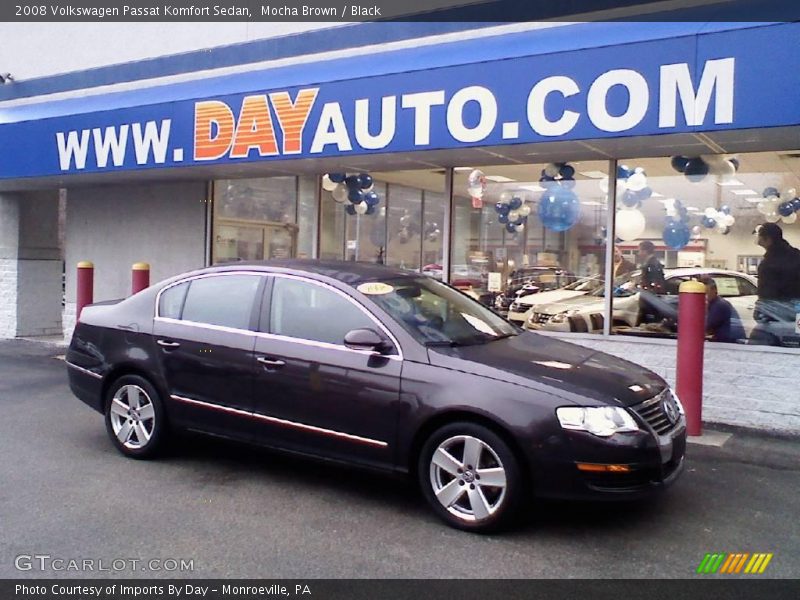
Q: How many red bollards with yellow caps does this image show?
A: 3